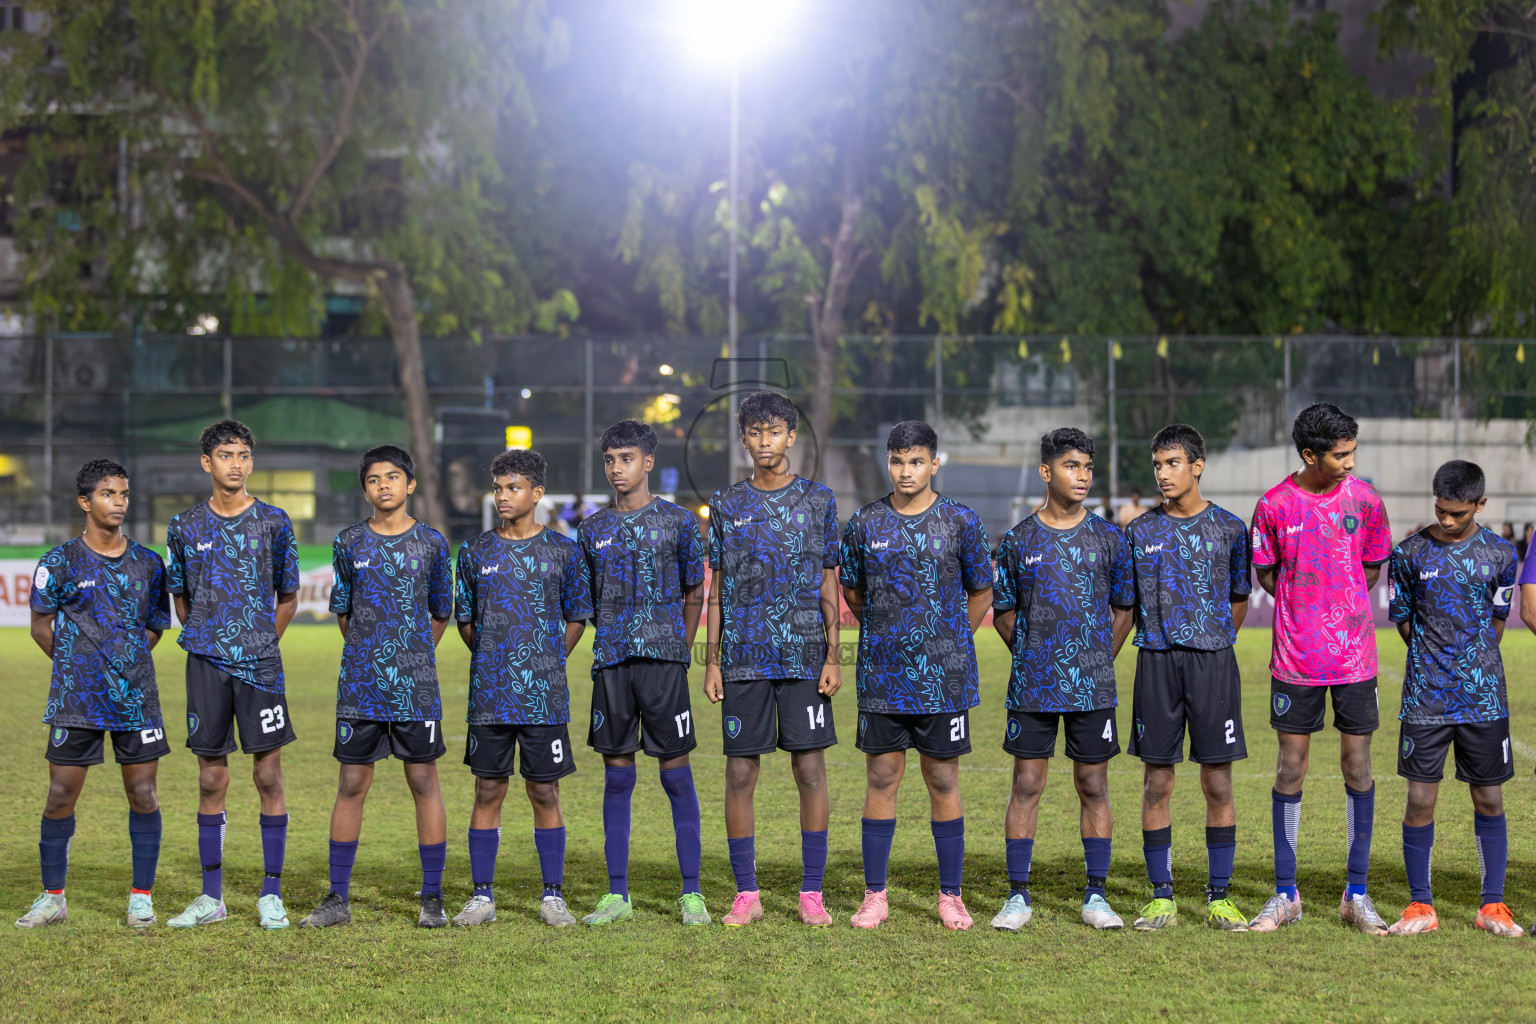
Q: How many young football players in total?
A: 11